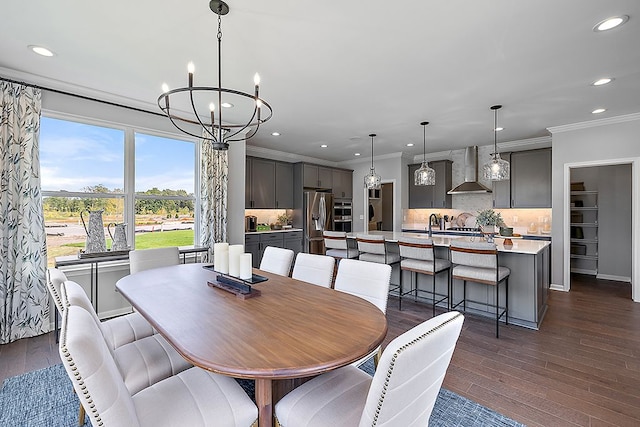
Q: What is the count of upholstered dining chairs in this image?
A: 8